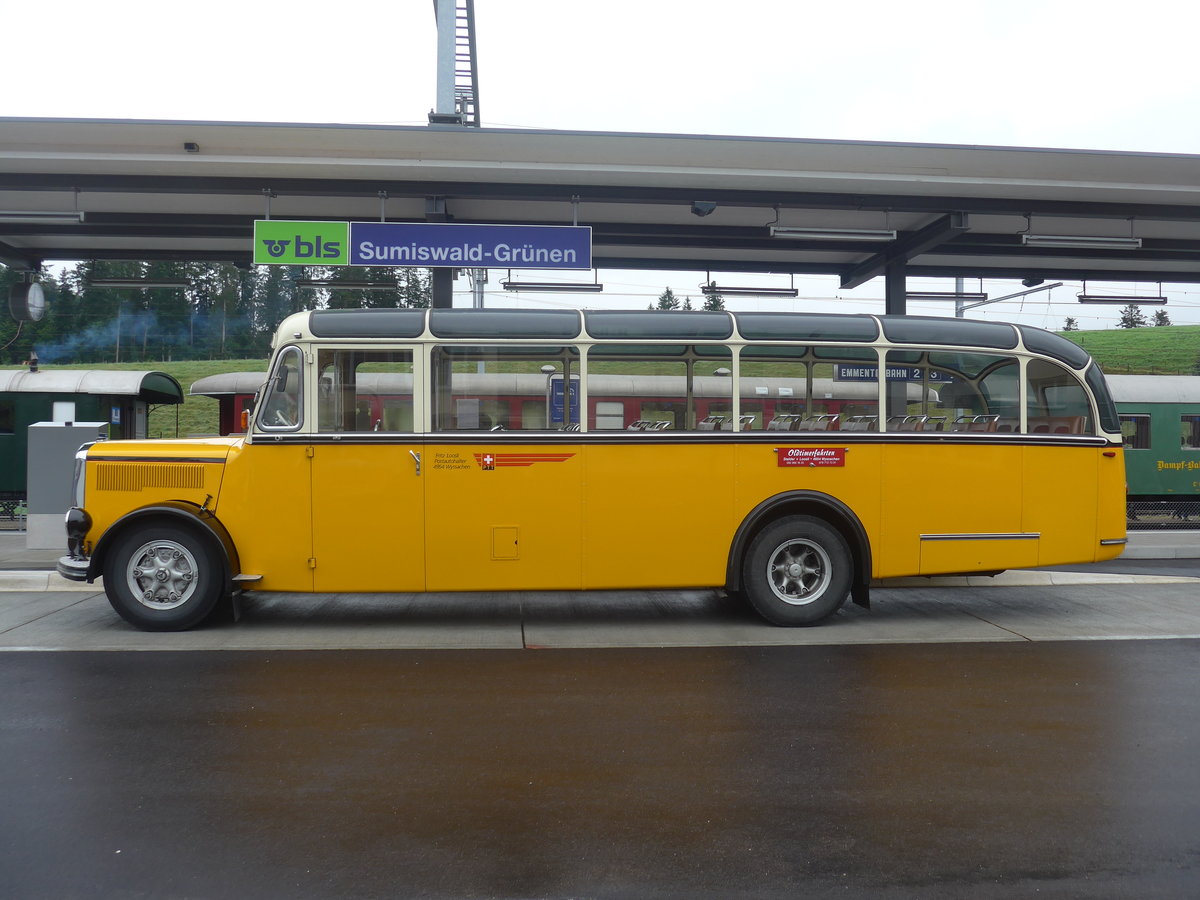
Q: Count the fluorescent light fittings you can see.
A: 9